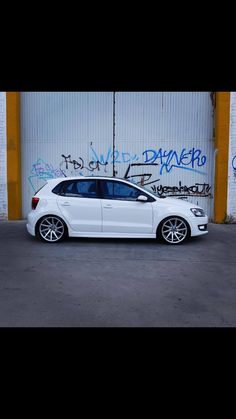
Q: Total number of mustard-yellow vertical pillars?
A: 2